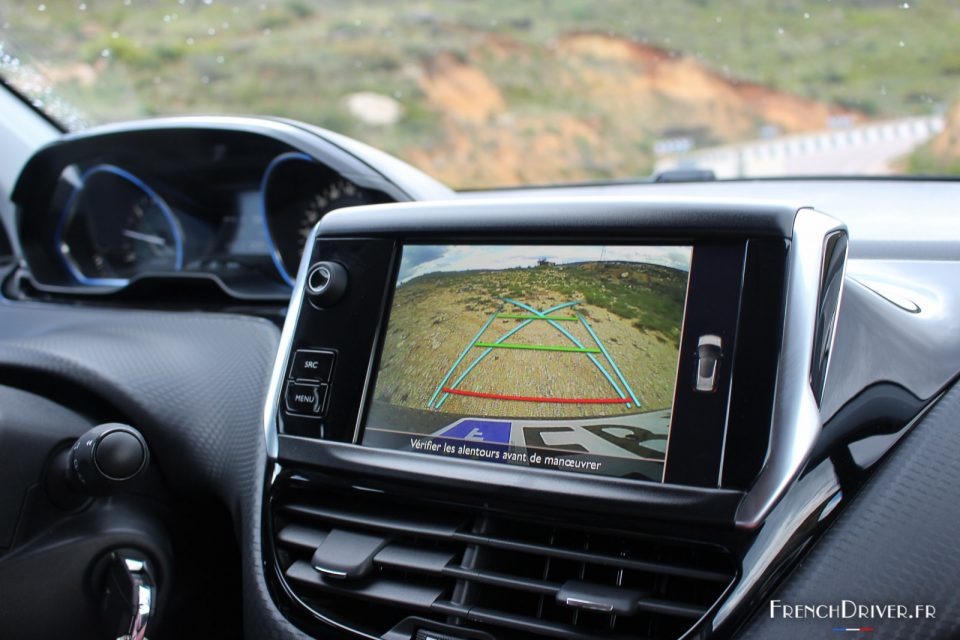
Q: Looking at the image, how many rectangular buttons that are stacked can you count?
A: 2